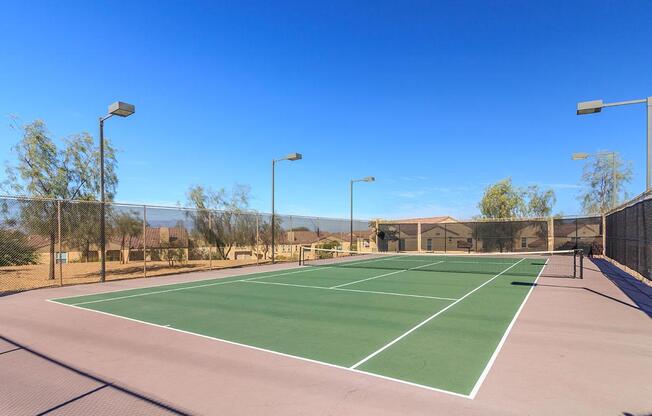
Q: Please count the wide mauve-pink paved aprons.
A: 1